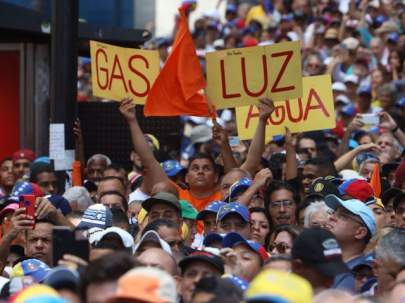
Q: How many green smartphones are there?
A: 0